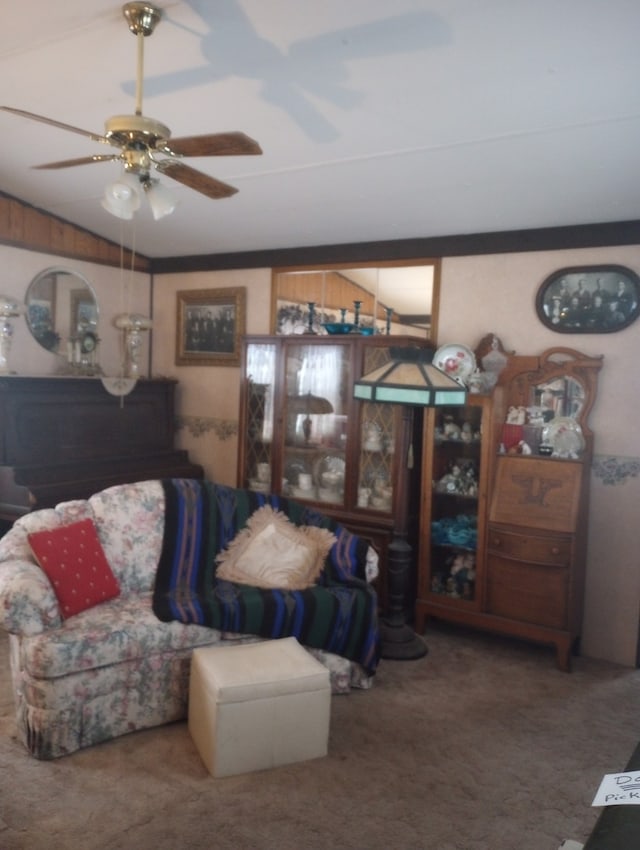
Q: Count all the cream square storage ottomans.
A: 1